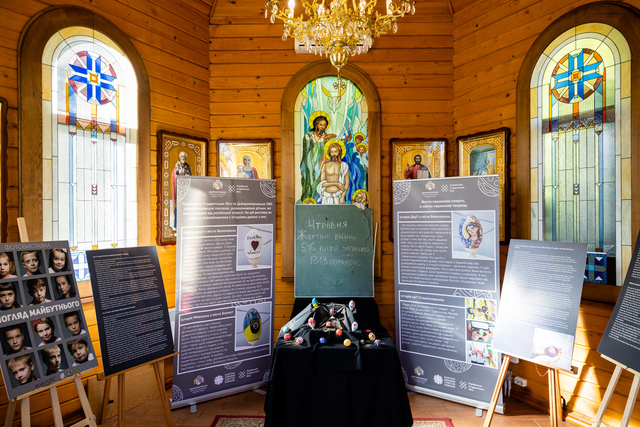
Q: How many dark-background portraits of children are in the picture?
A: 12